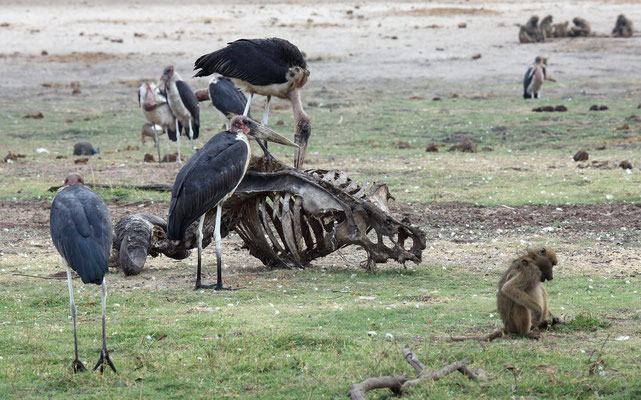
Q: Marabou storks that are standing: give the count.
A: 7